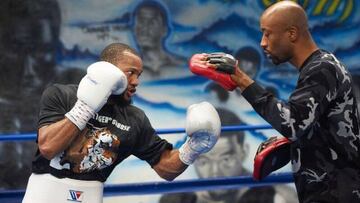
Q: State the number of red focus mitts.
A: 2